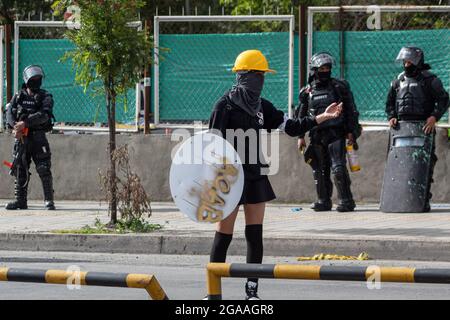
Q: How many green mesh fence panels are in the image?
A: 3